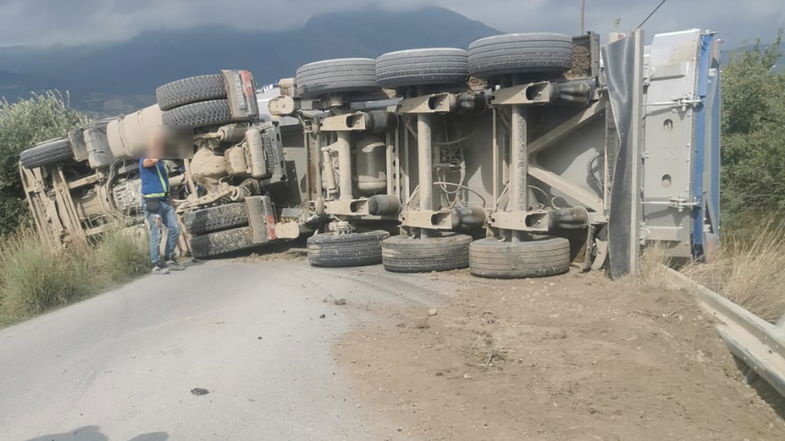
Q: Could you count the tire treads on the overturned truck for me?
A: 11